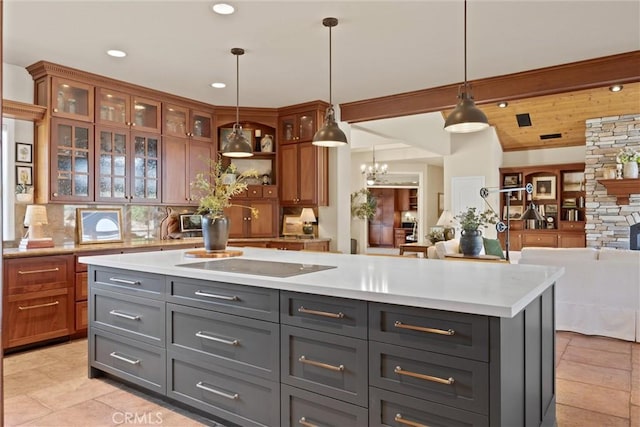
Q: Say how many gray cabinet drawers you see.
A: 12